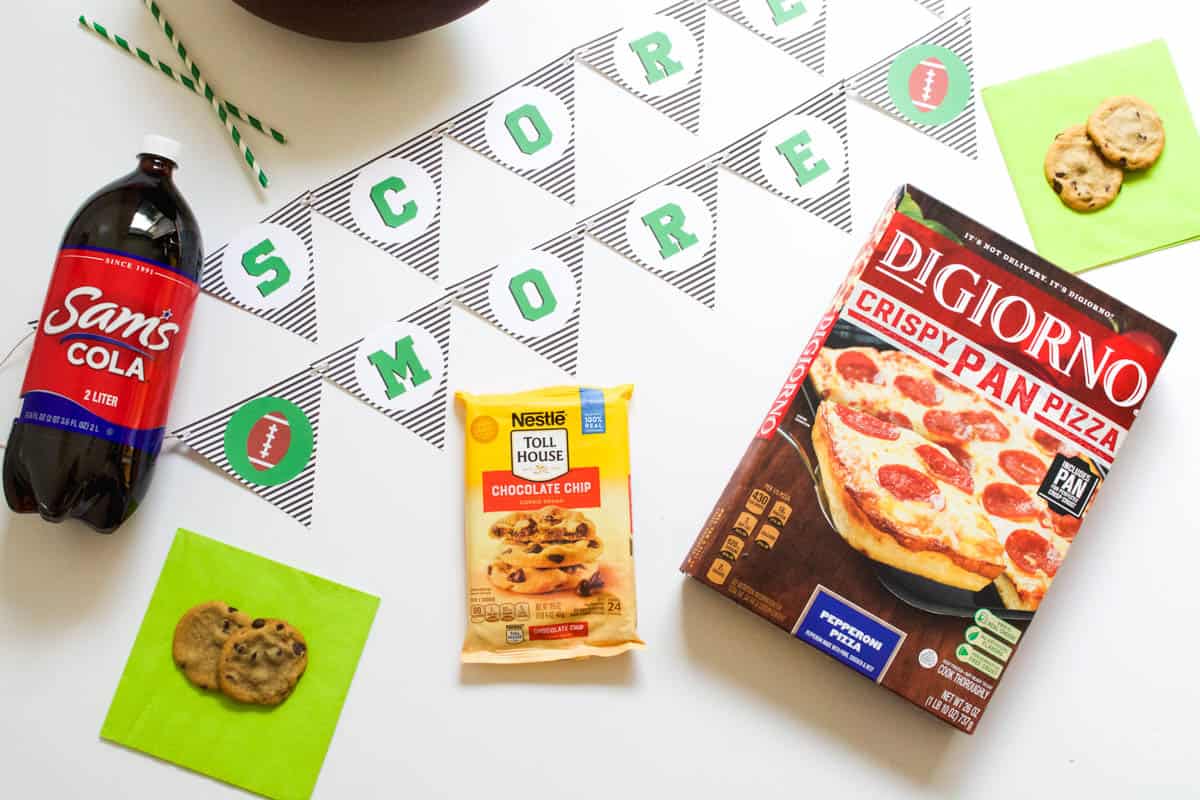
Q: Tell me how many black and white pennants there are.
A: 12